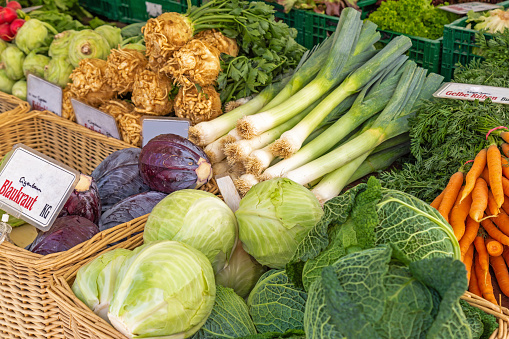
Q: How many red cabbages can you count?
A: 5